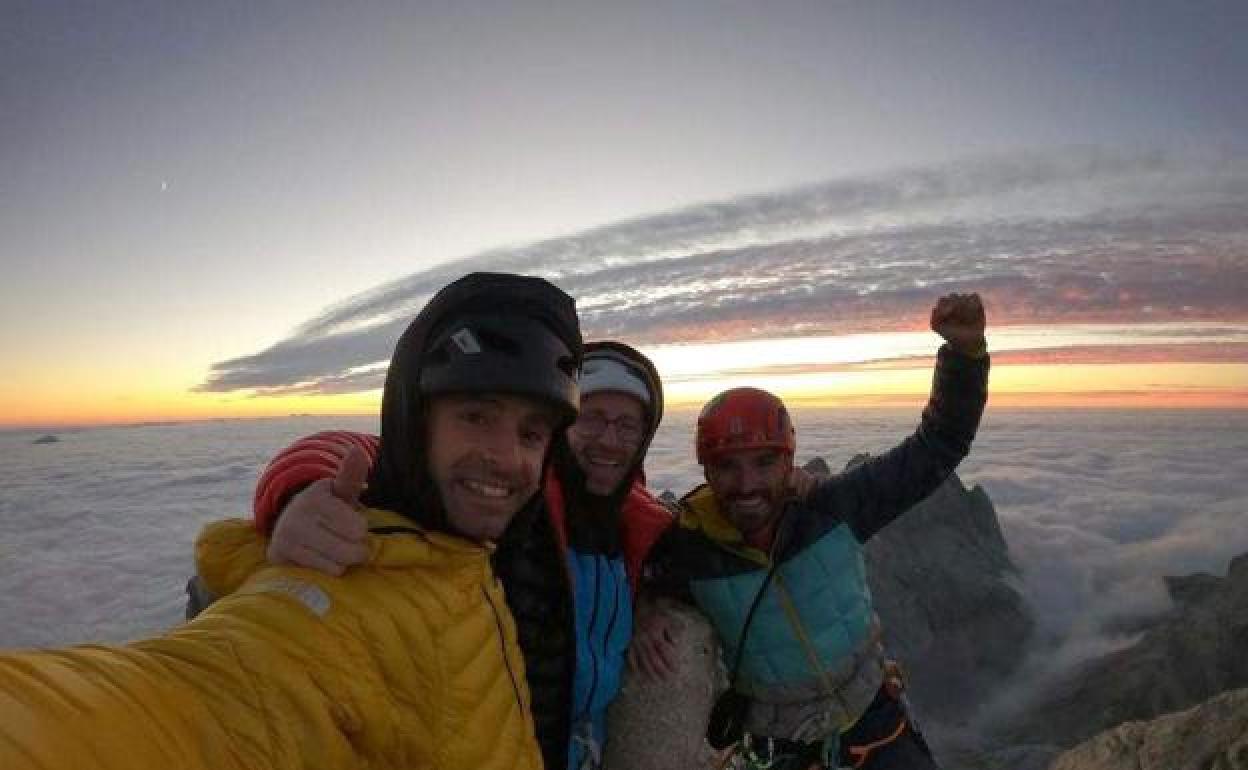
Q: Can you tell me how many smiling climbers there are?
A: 3